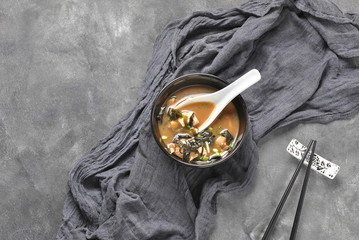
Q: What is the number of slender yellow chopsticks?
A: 0